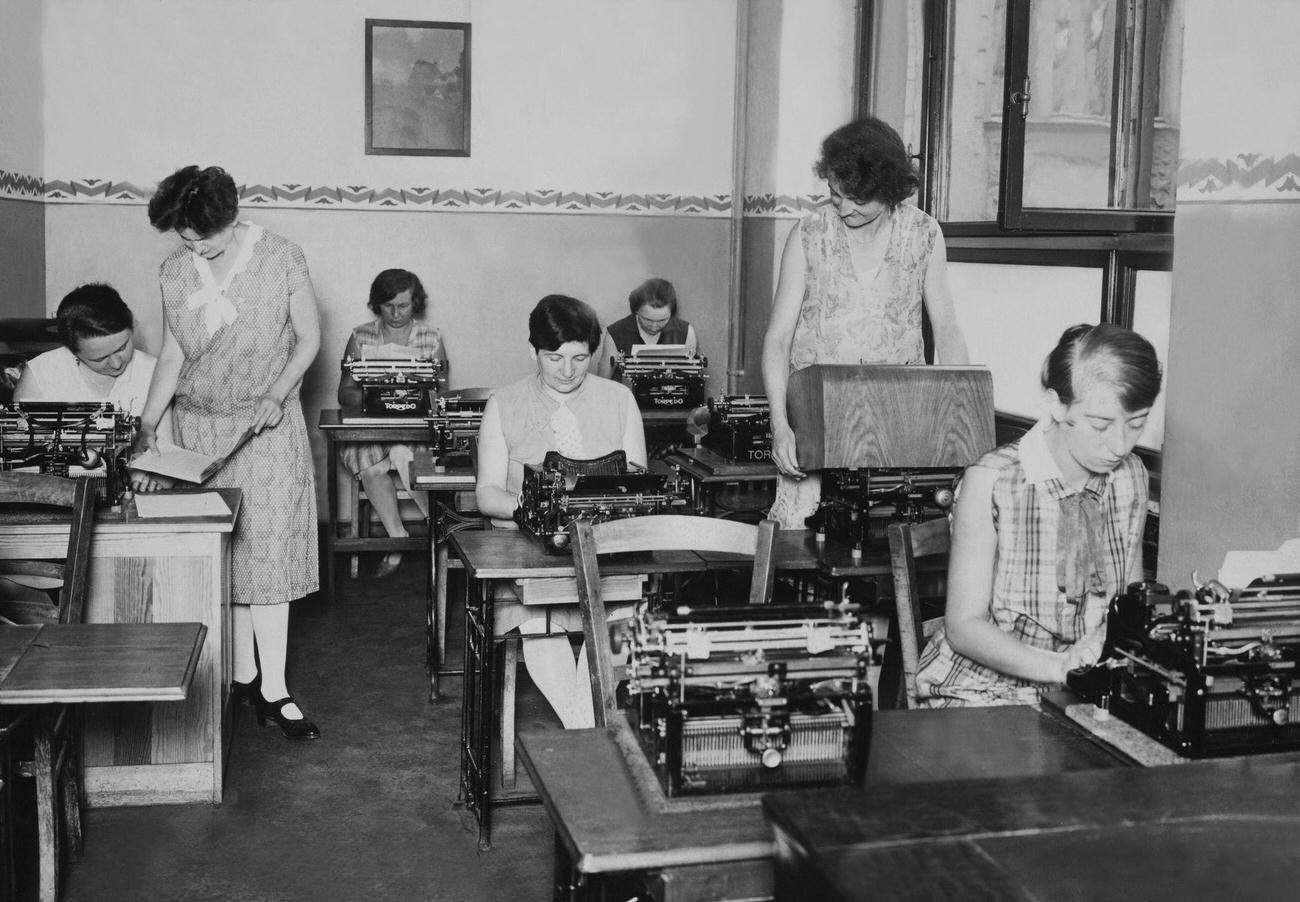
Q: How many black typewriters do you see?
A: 9